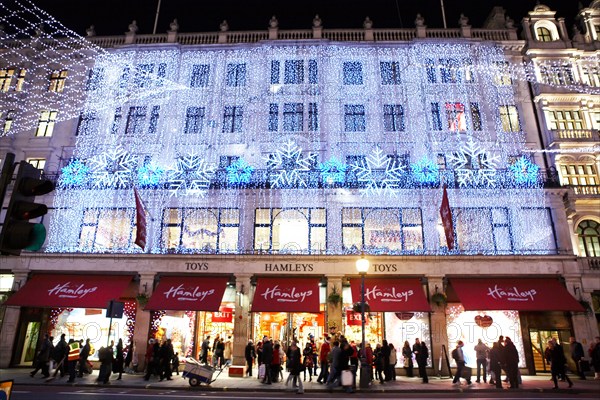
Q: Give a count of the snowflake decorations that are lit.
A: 11